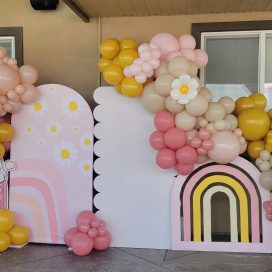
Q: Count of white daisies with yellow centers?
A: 11